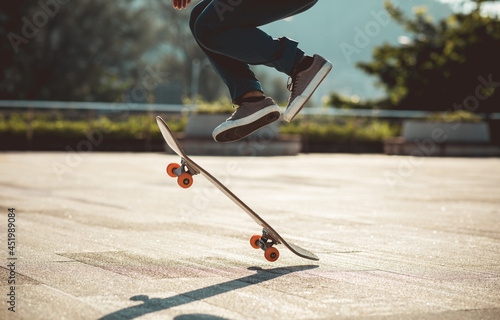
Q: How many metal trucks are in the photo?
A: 2